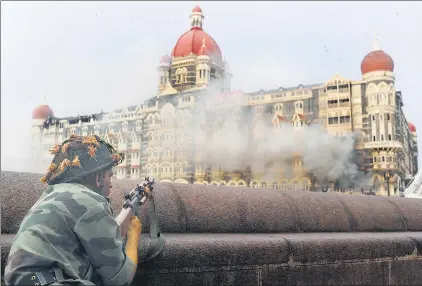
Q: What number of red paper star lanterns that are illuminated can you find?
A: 0